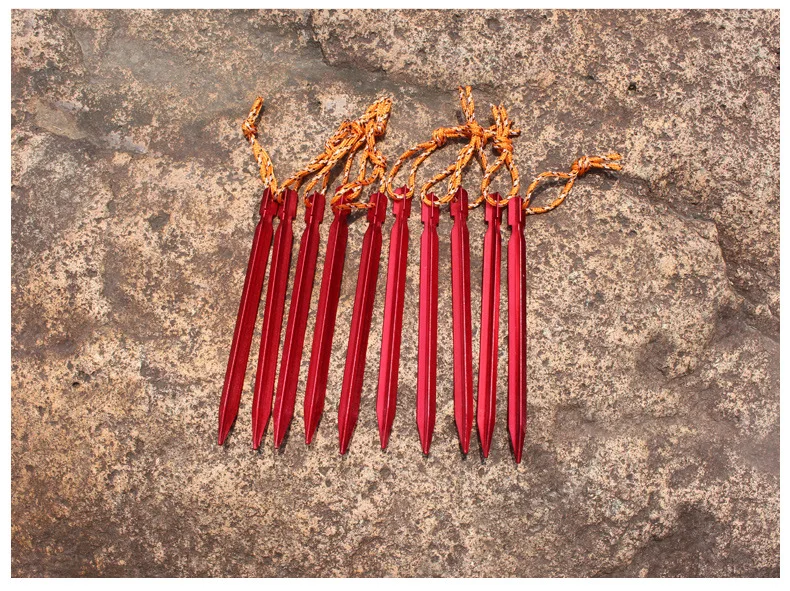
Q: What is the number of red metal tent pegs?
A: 10